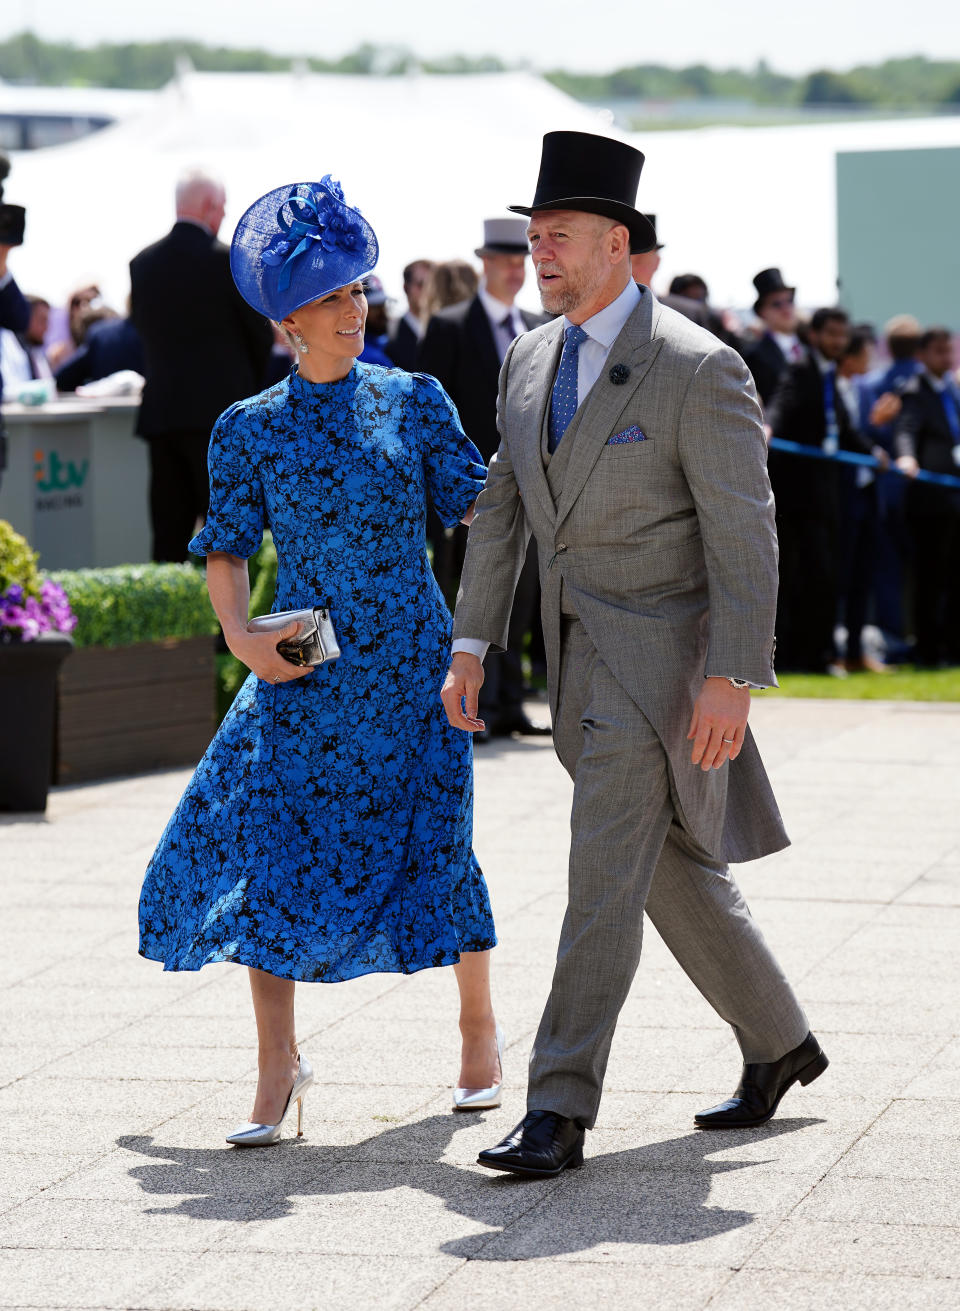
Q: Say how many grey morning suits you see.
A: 1